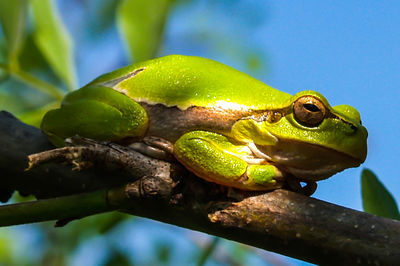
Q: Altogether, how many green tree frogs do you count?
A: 1